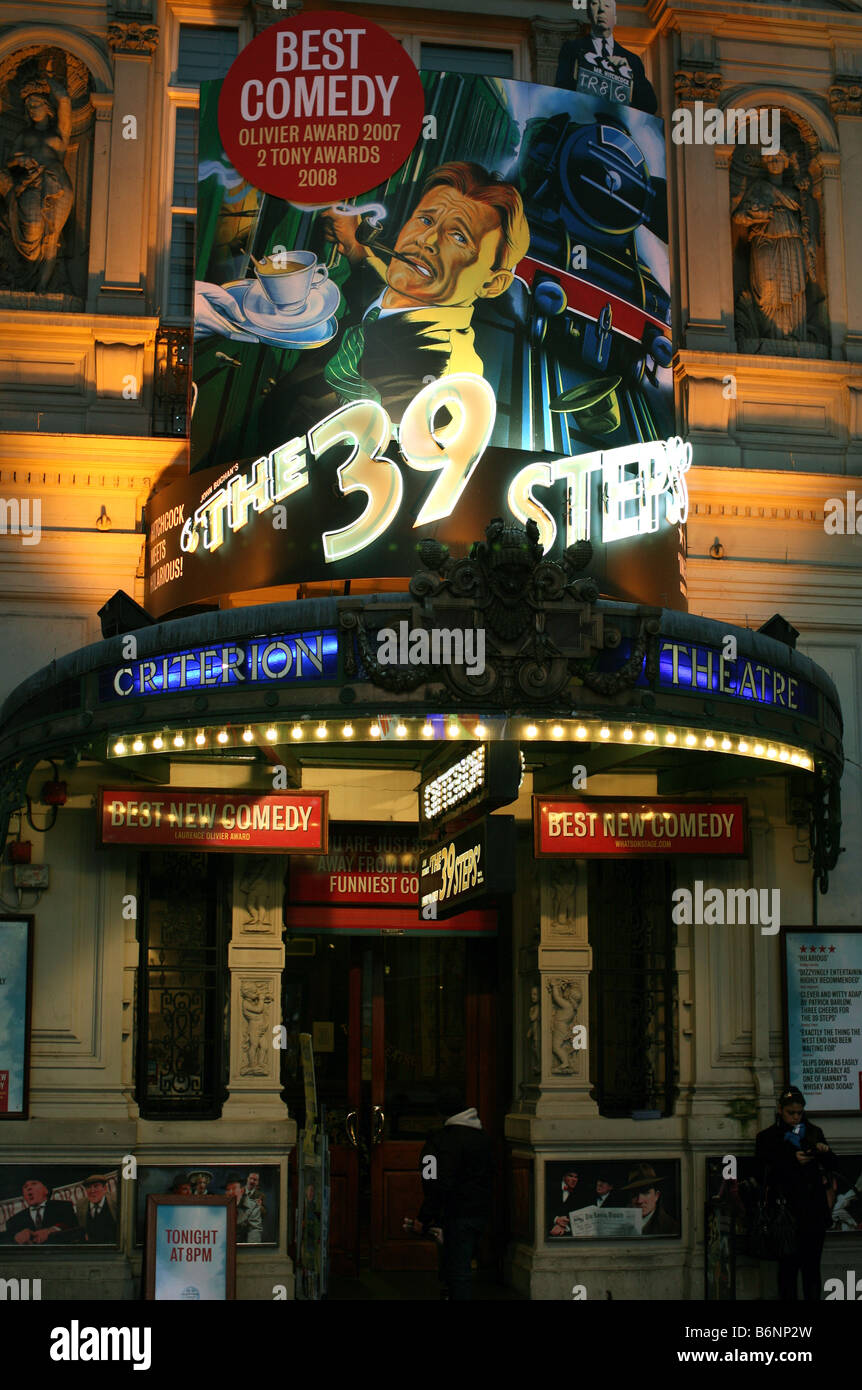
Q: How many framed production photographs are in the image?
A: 4